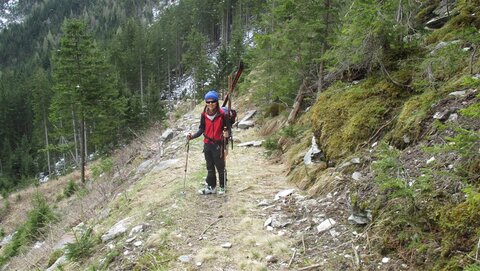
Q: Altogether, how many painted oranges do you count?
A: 0